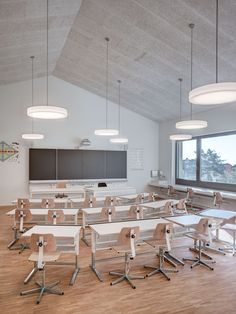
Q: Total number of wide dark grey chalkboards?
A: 1